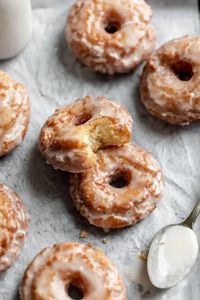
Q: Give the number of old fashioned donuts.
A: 7